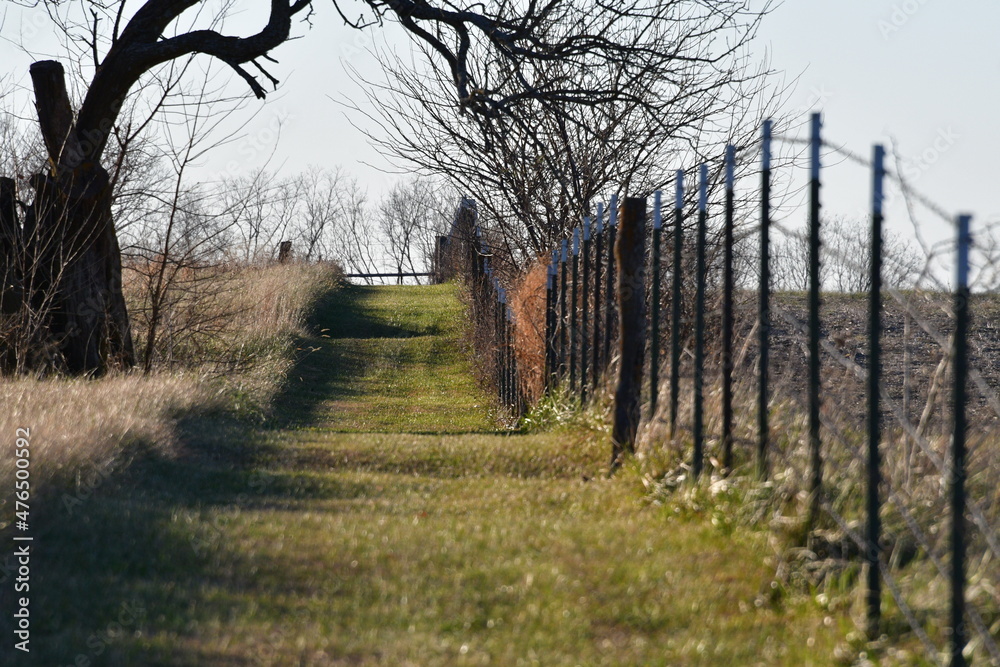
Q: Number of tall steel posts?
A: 15